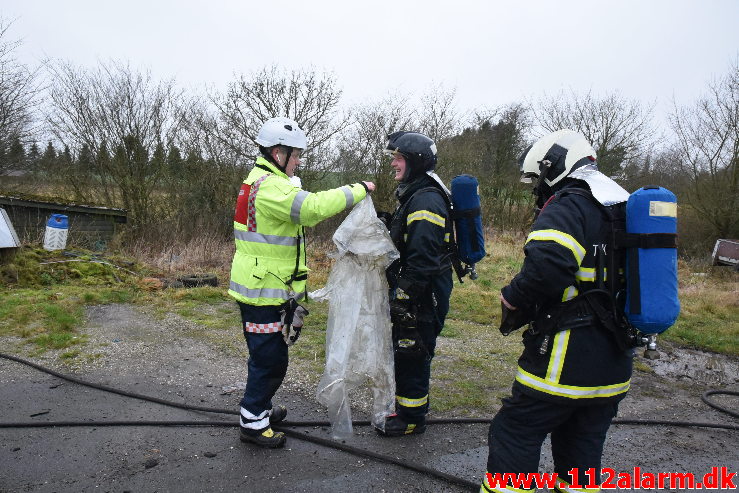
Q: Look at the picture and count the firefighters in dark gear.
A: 2